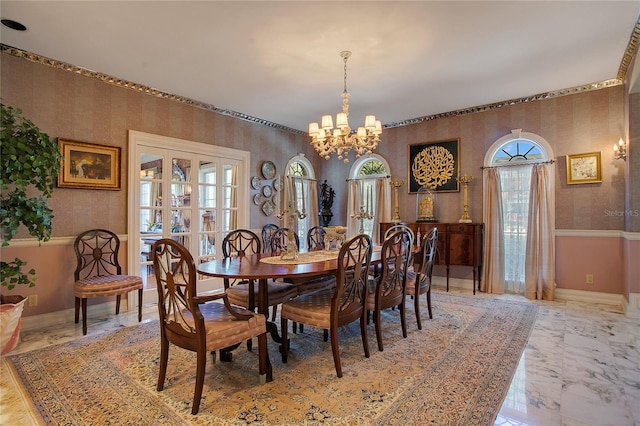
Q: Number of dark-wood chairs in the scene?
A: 10